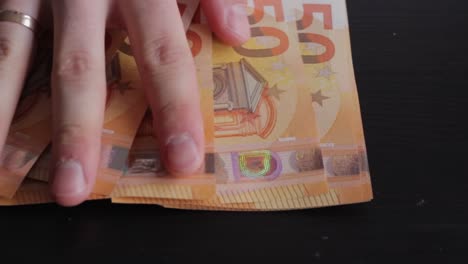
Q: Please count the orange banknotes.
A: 5